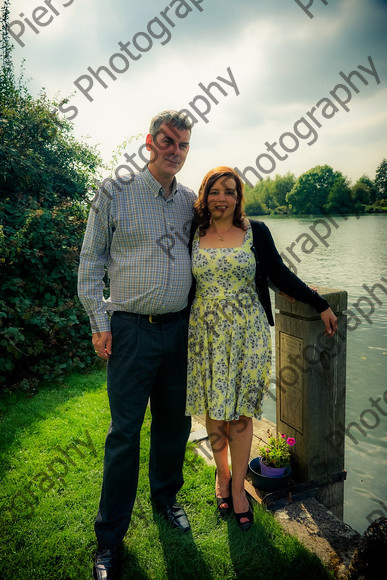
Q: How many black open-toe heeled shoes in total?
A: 2